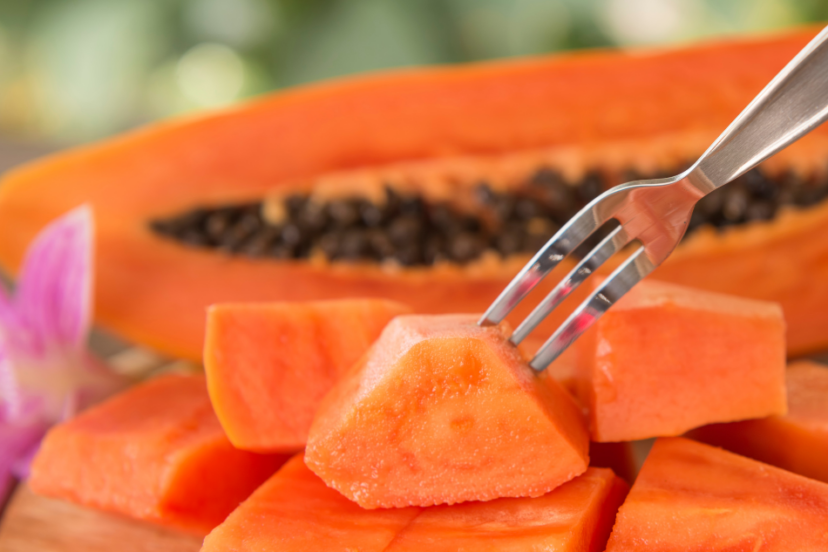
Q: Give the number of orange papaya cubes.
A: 7